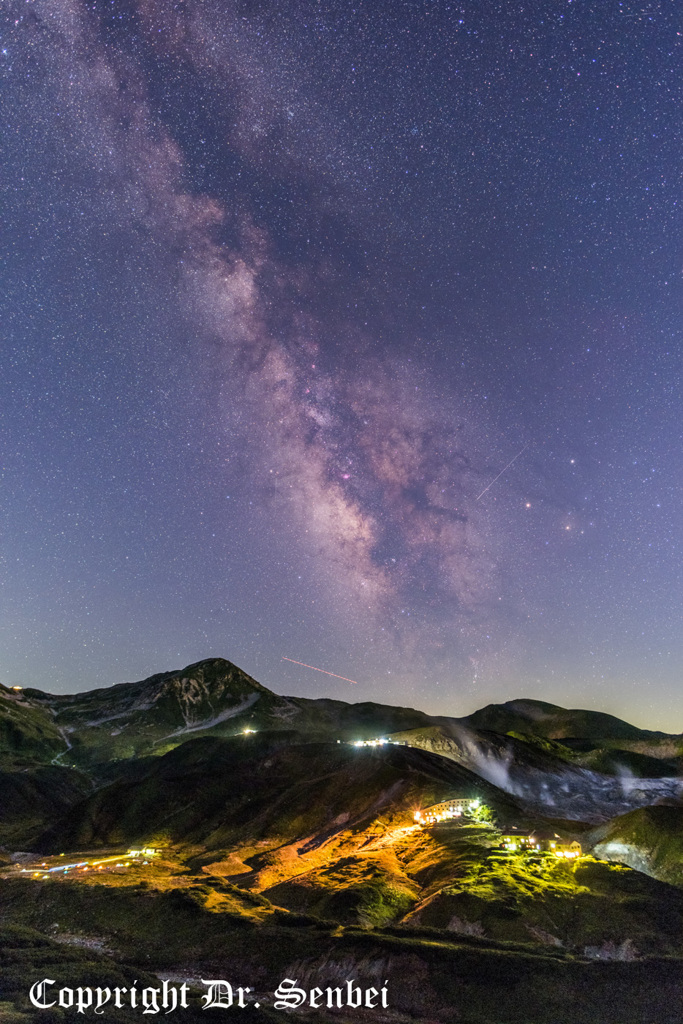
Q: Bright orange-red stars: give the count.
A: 3